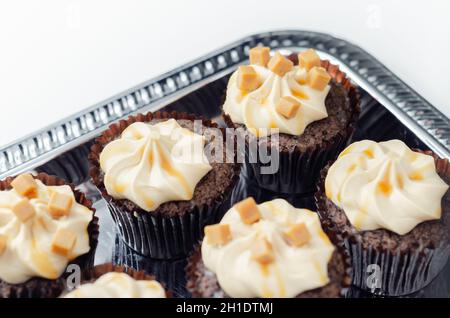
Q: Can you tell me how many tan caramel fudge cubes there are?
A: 15